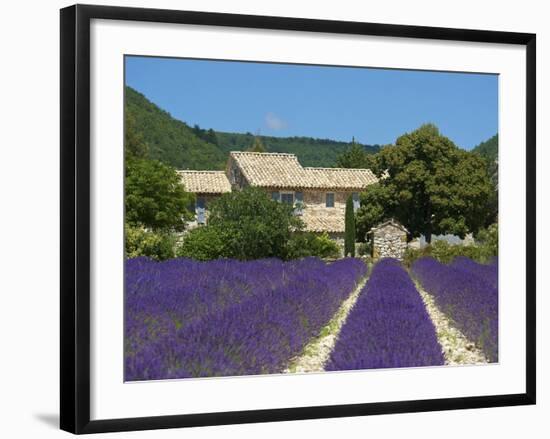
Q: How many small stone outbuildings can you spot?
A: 1